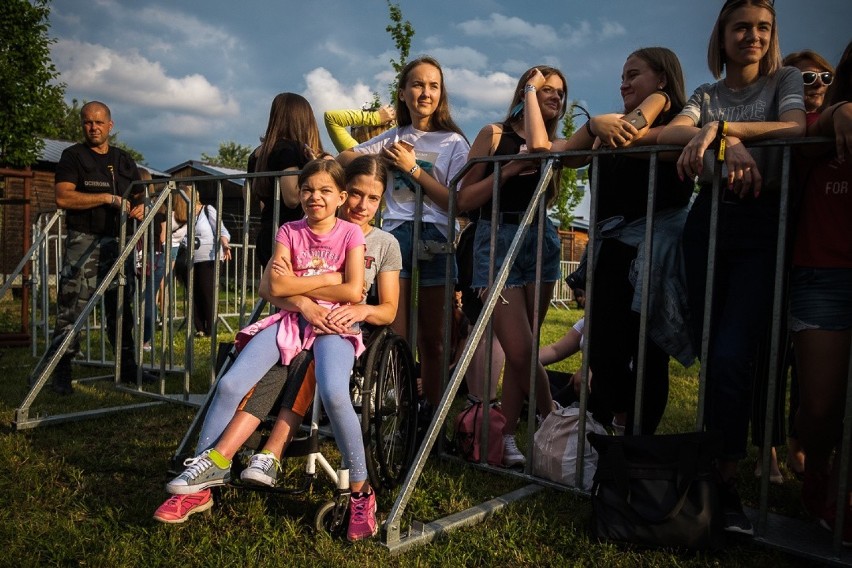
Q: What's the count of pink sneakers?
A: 2